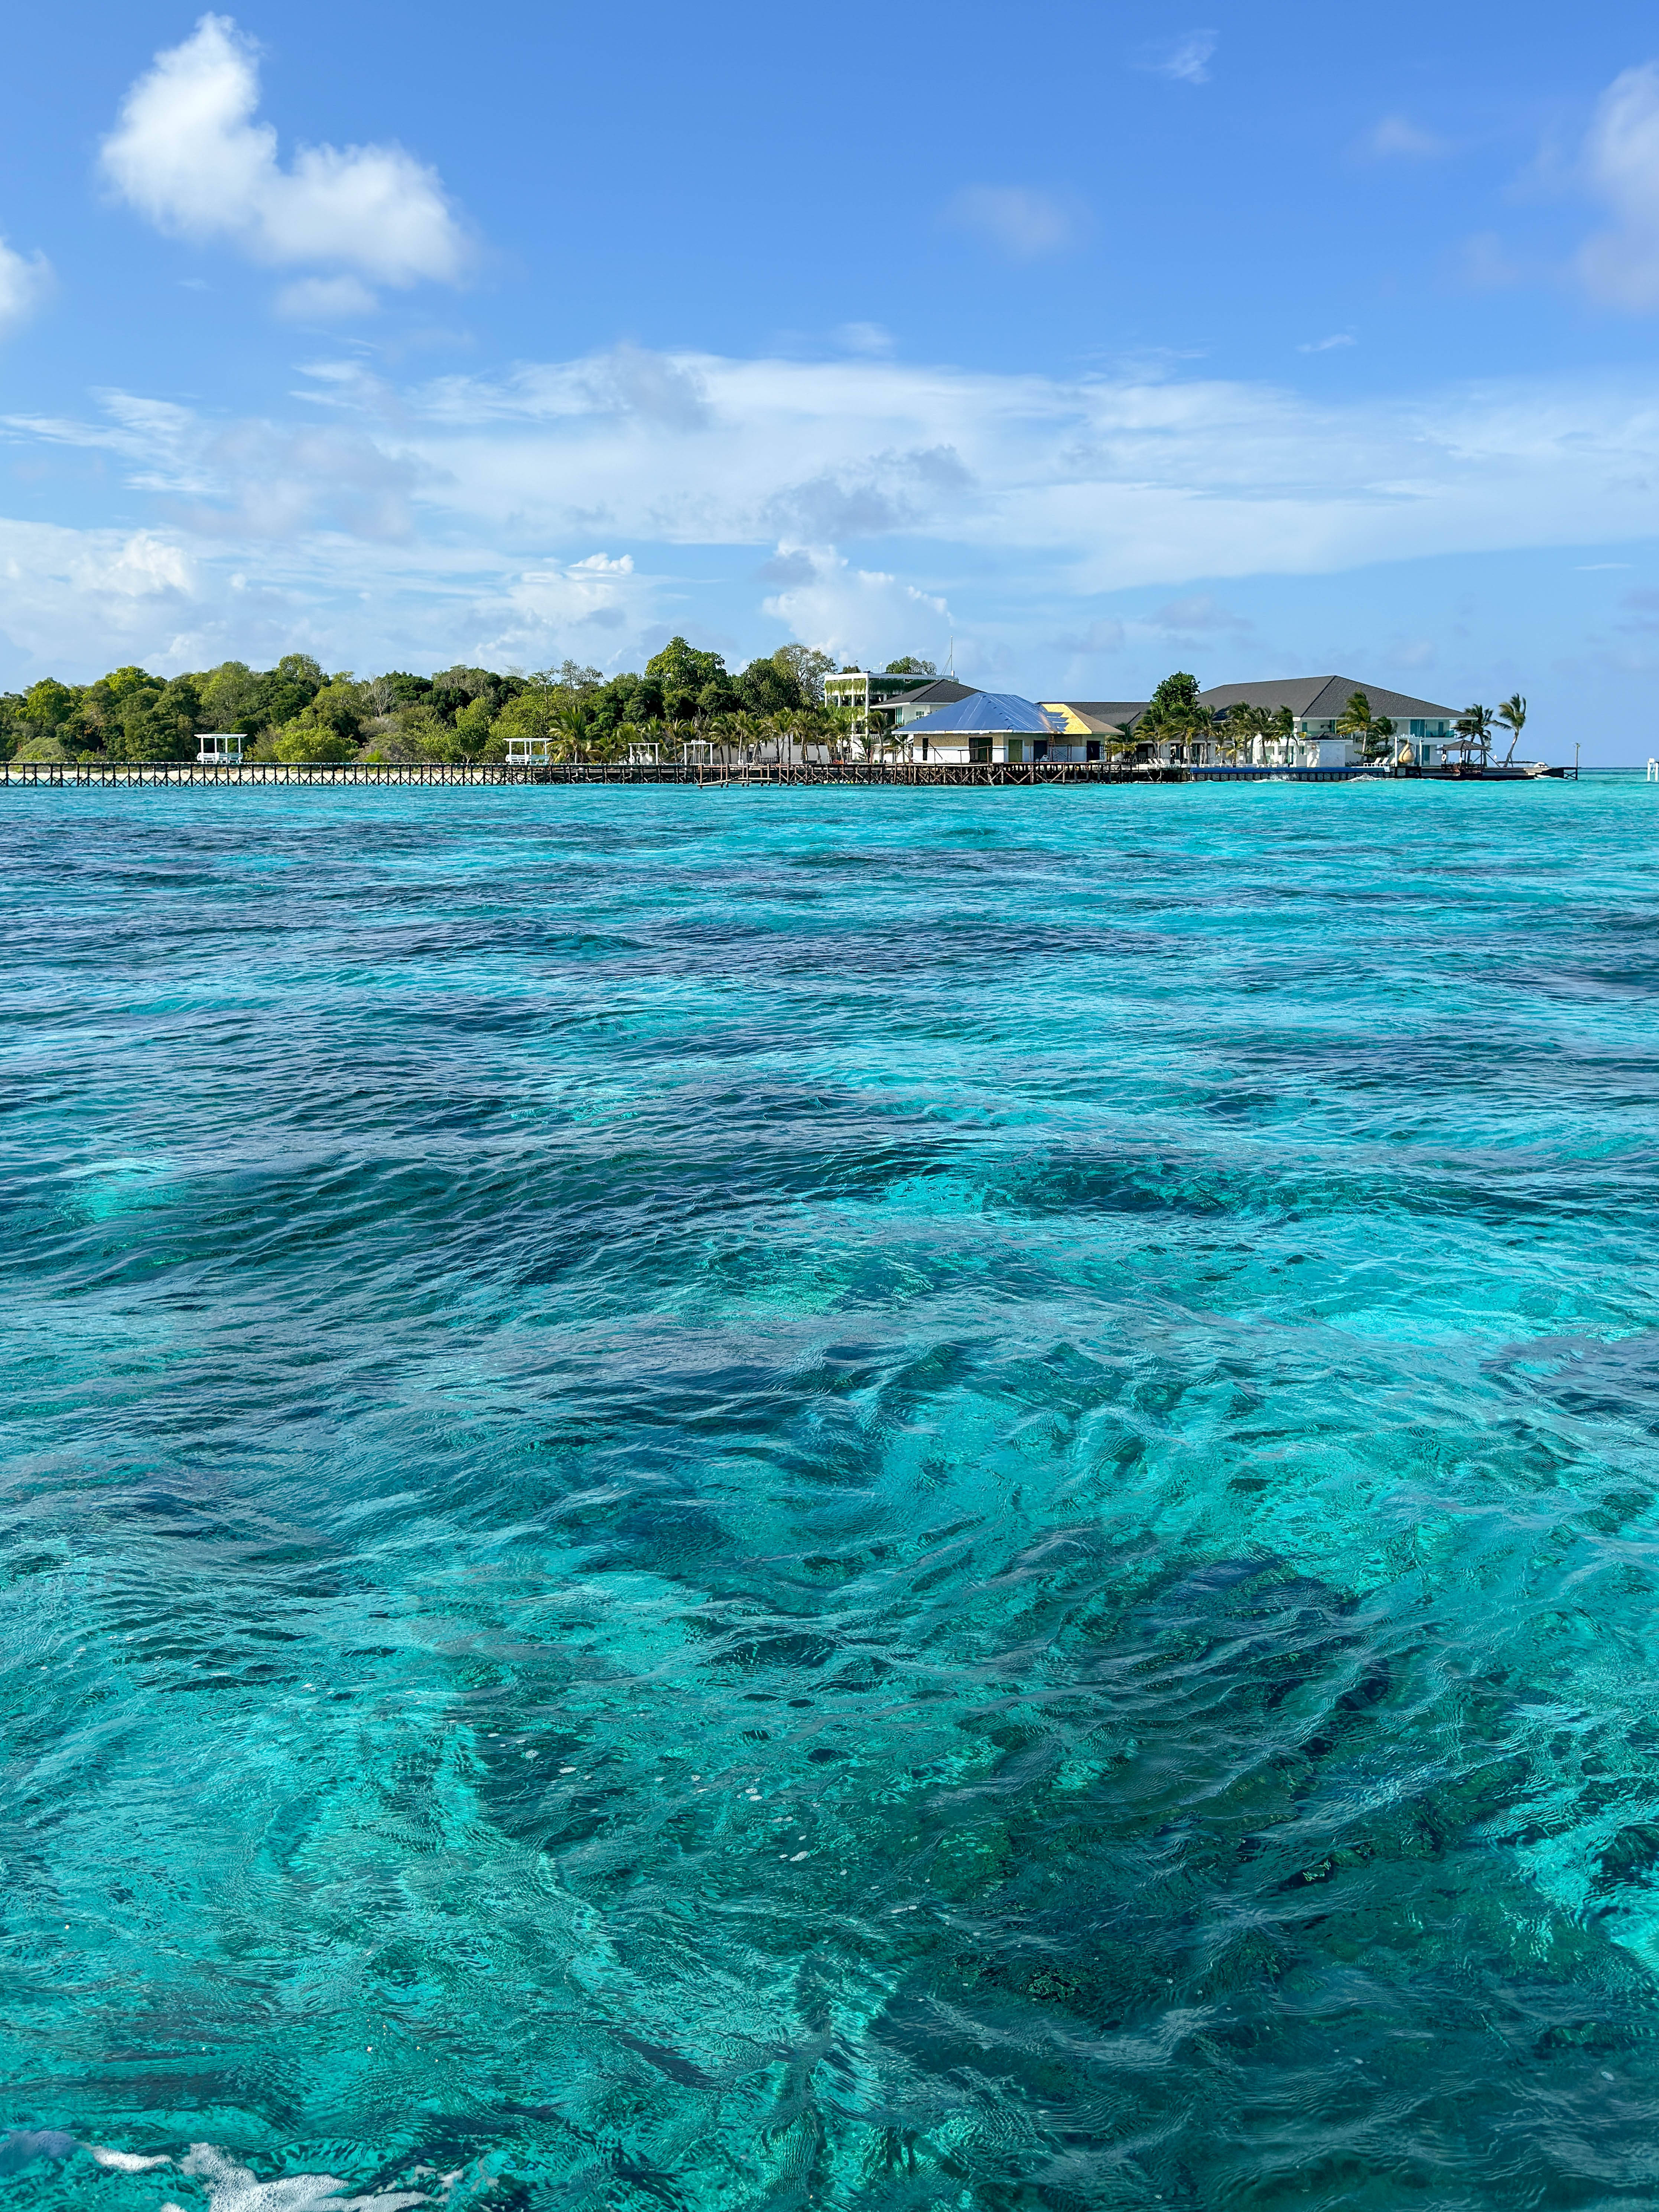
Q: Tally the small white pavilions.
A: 2